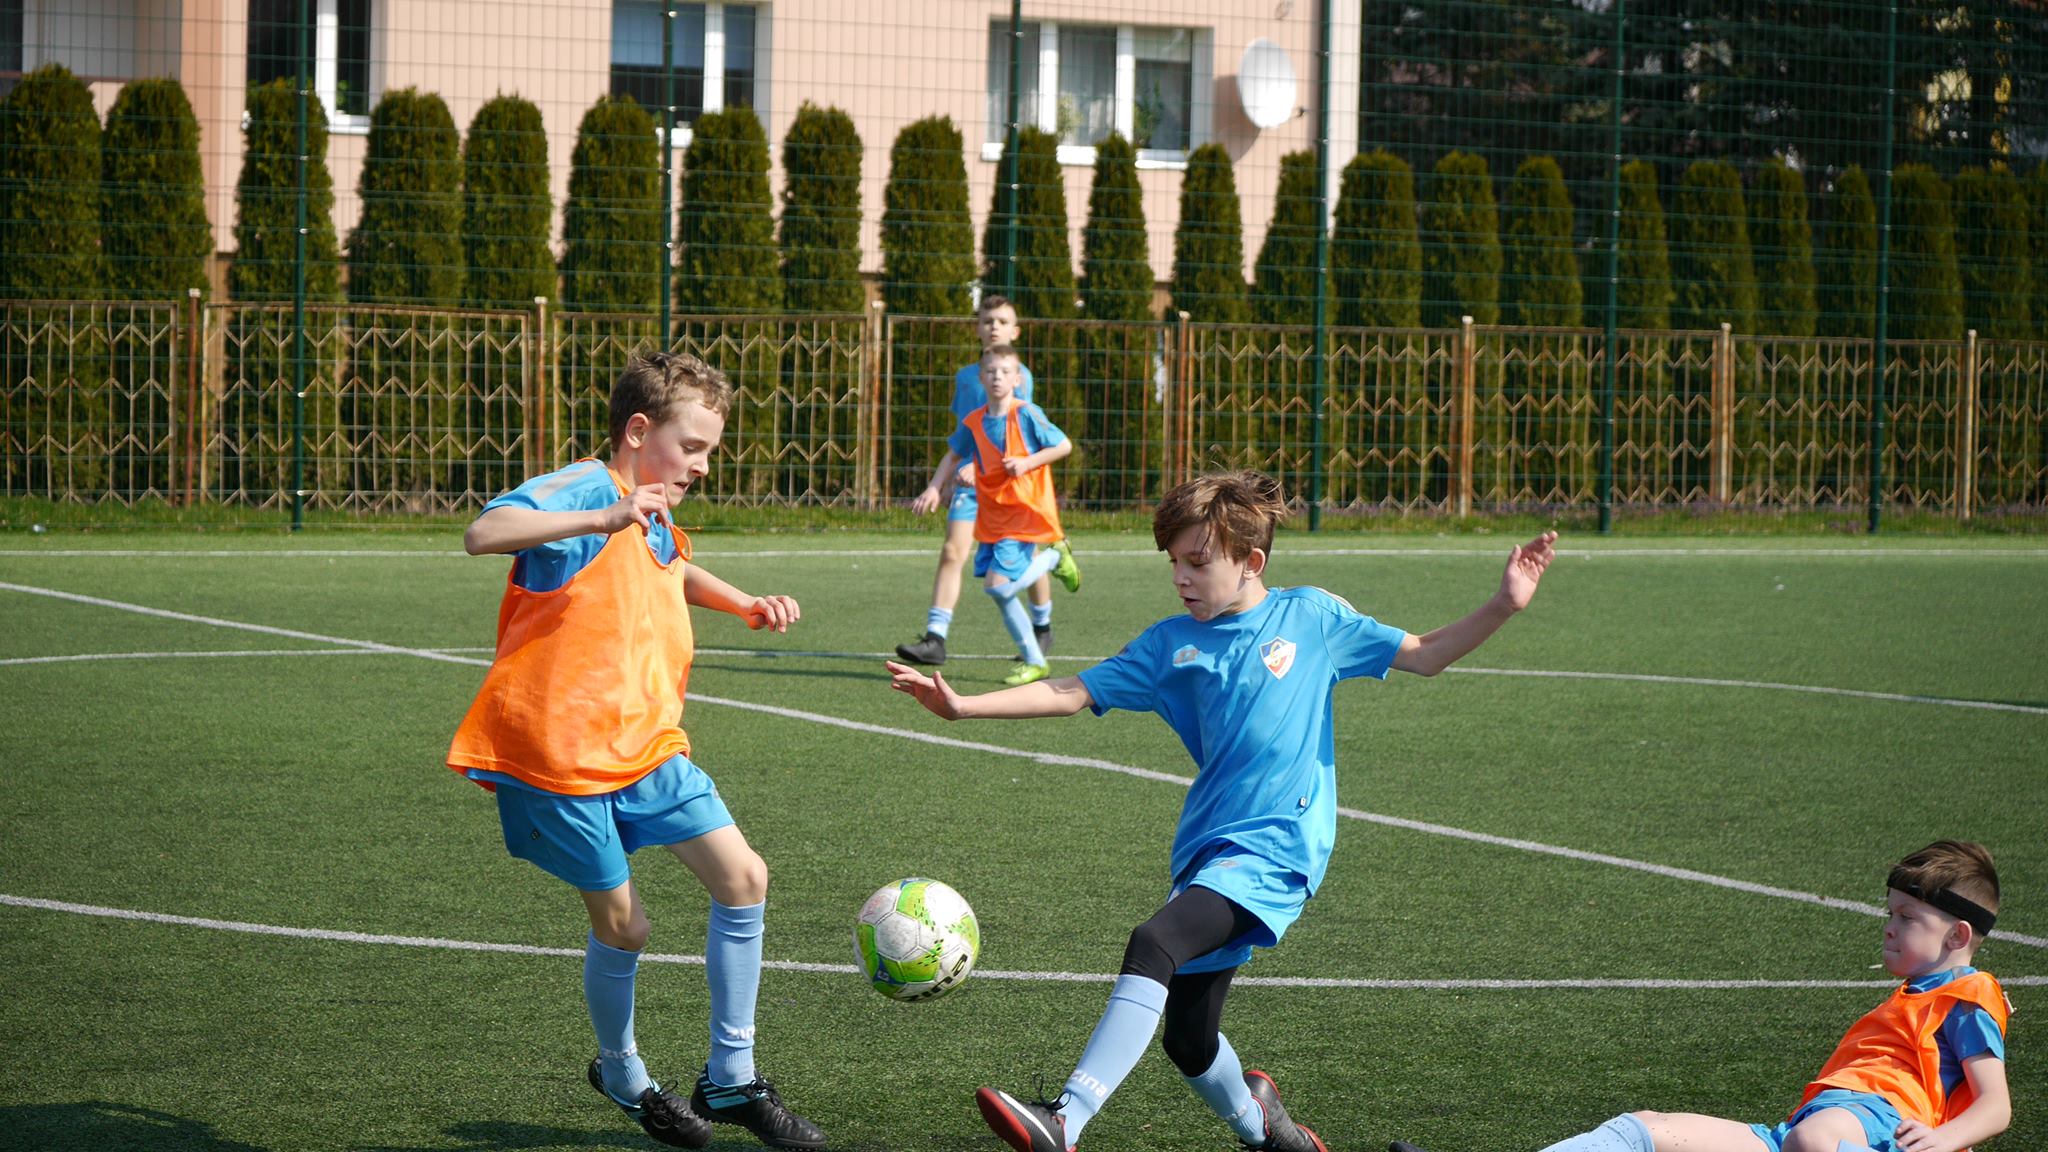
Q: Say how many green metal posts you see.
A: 6